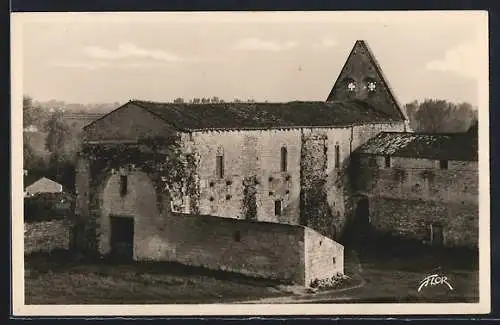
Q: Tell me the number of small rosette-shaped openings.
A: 2